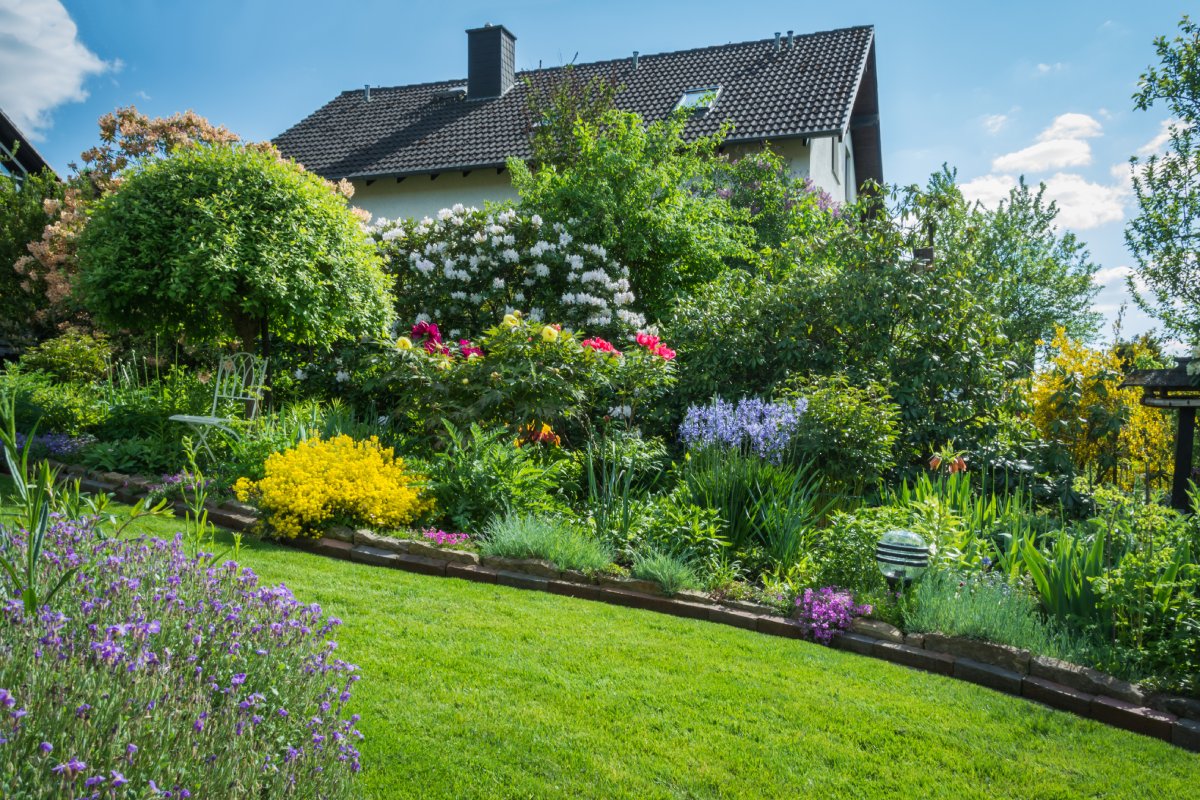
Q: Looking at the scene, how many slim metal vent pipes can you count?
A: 4